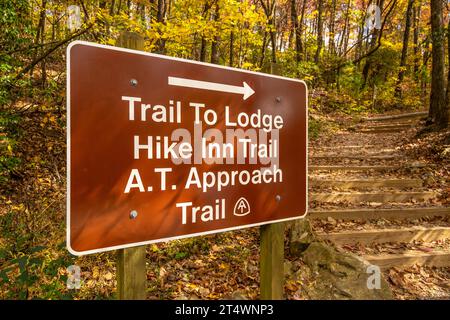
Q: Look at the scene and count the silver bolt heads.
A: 4